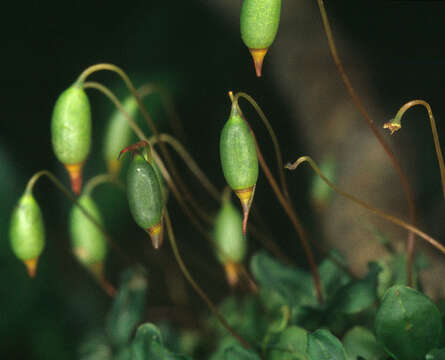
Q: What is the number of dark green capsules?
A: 1